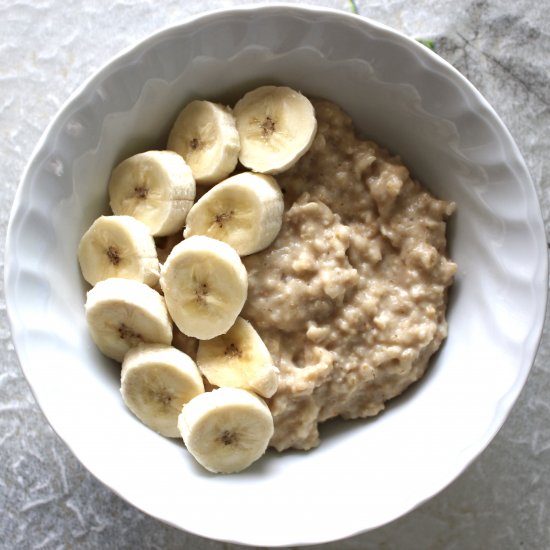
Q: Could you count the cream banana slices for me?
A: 10